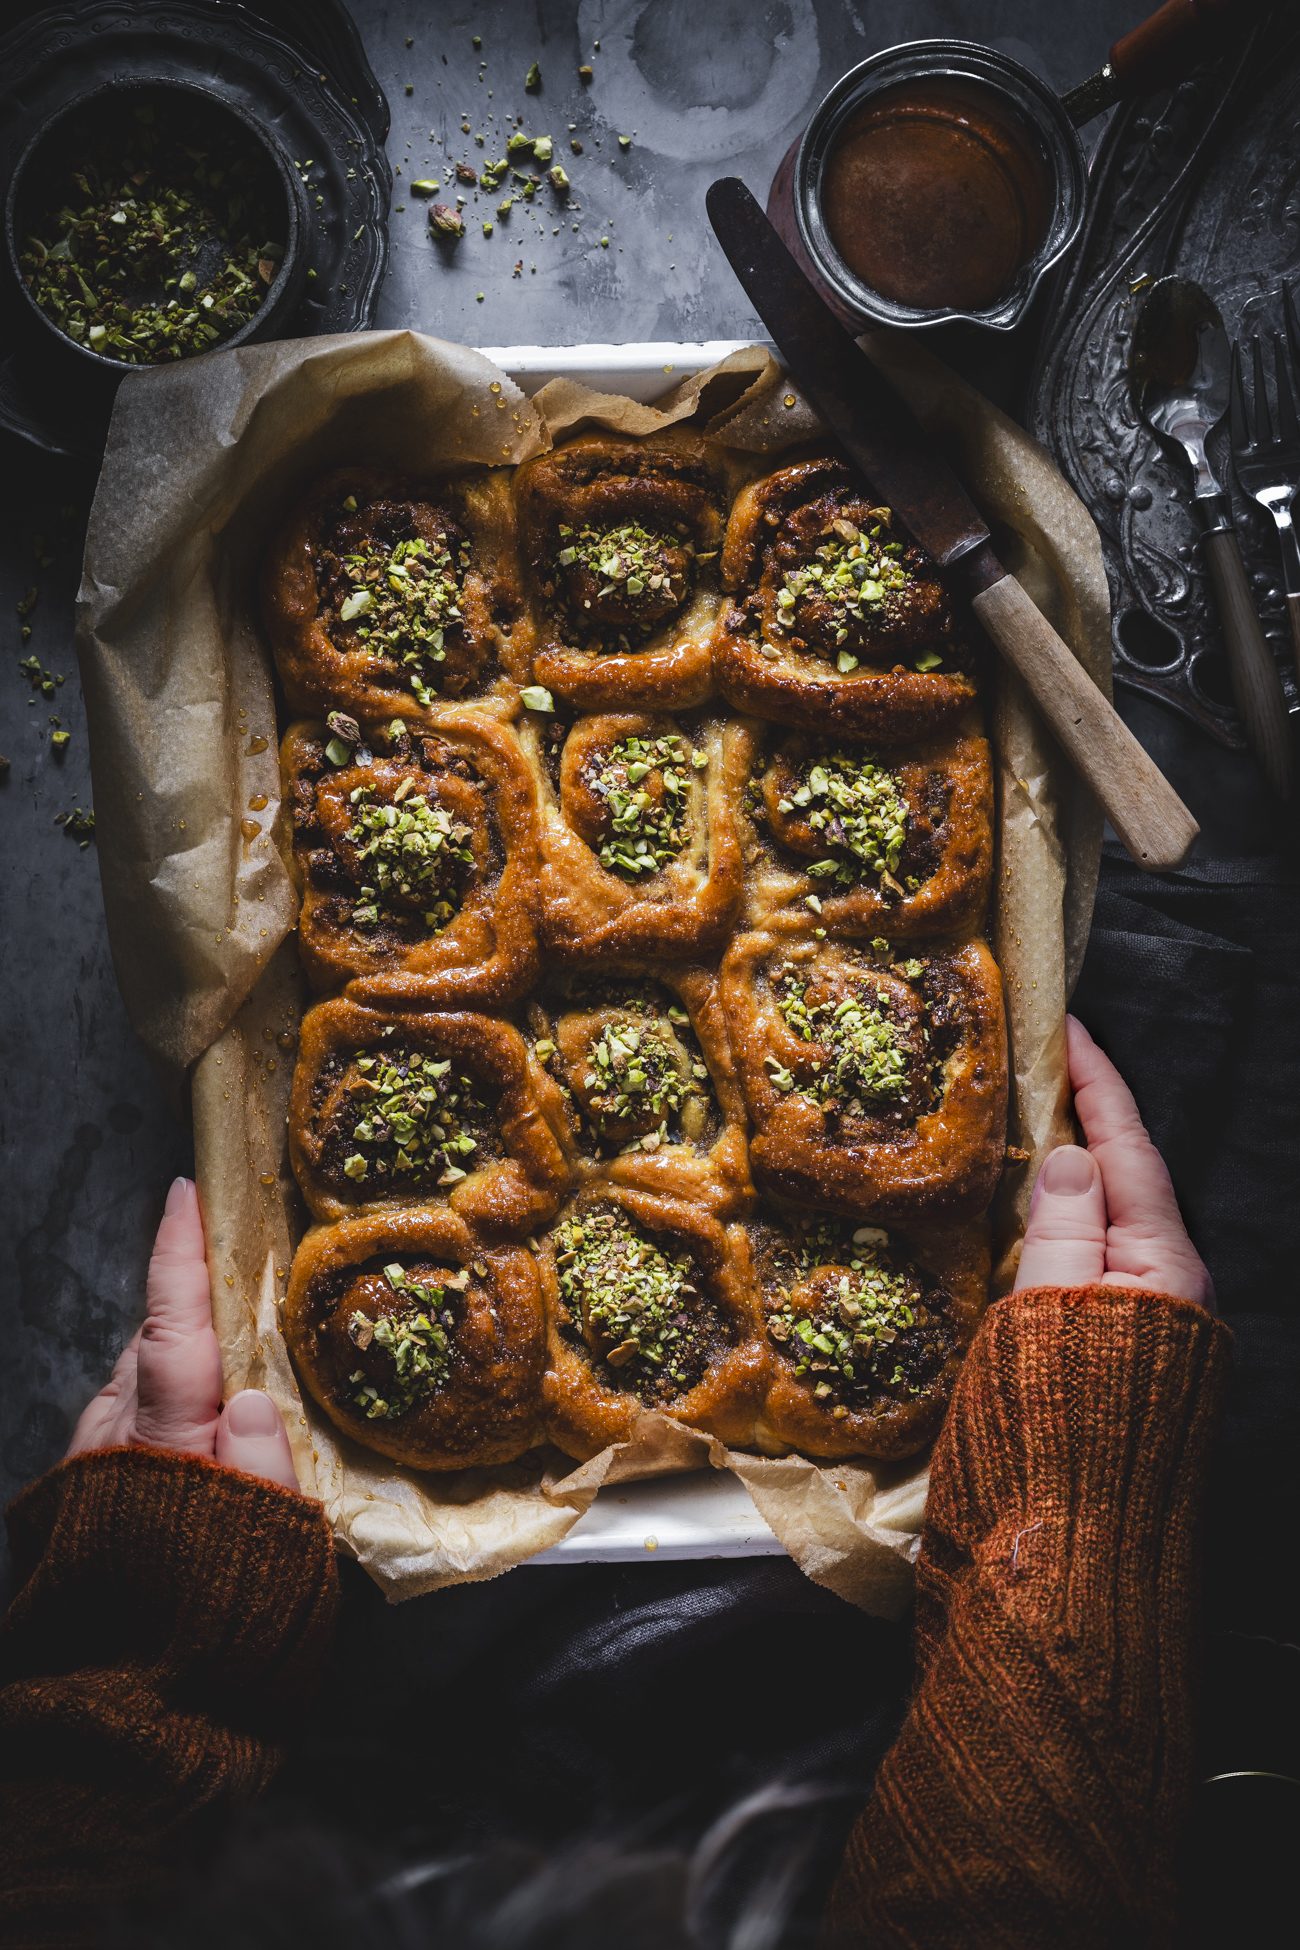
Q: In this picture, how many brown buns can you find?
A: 12